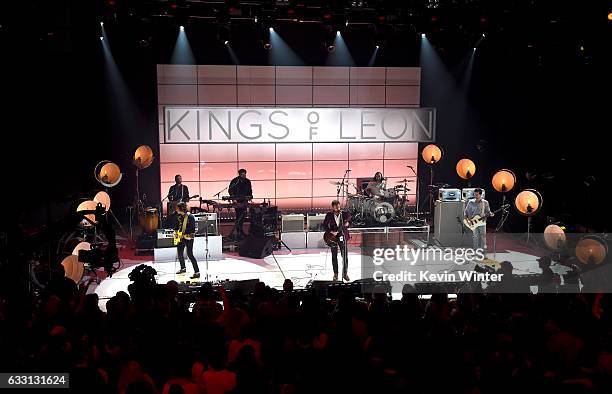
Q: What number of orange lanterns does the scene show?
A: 12